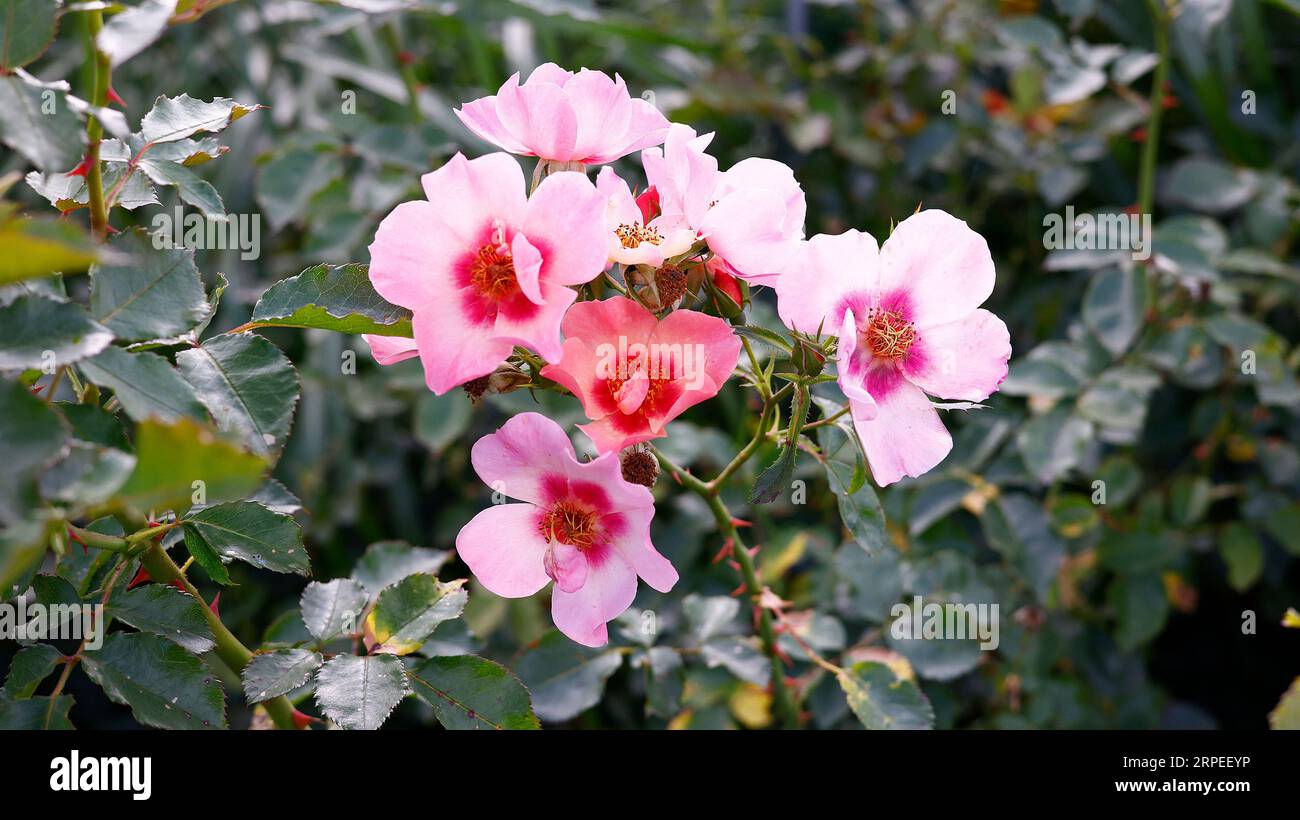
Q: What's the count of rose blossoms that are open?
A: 7